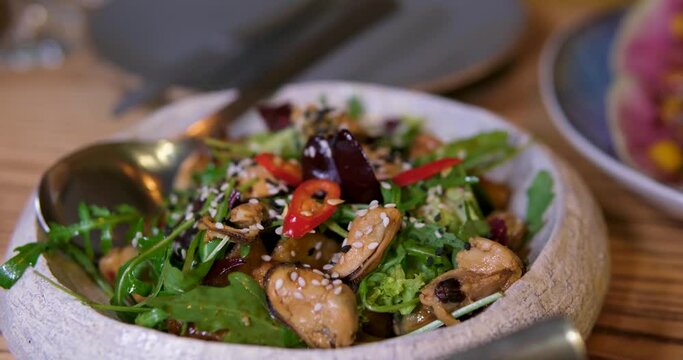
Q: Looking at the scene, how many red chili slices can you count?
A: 3